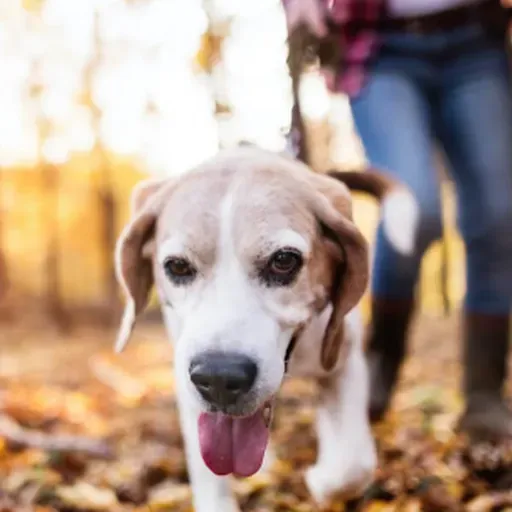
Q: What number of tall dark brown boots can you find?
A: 2